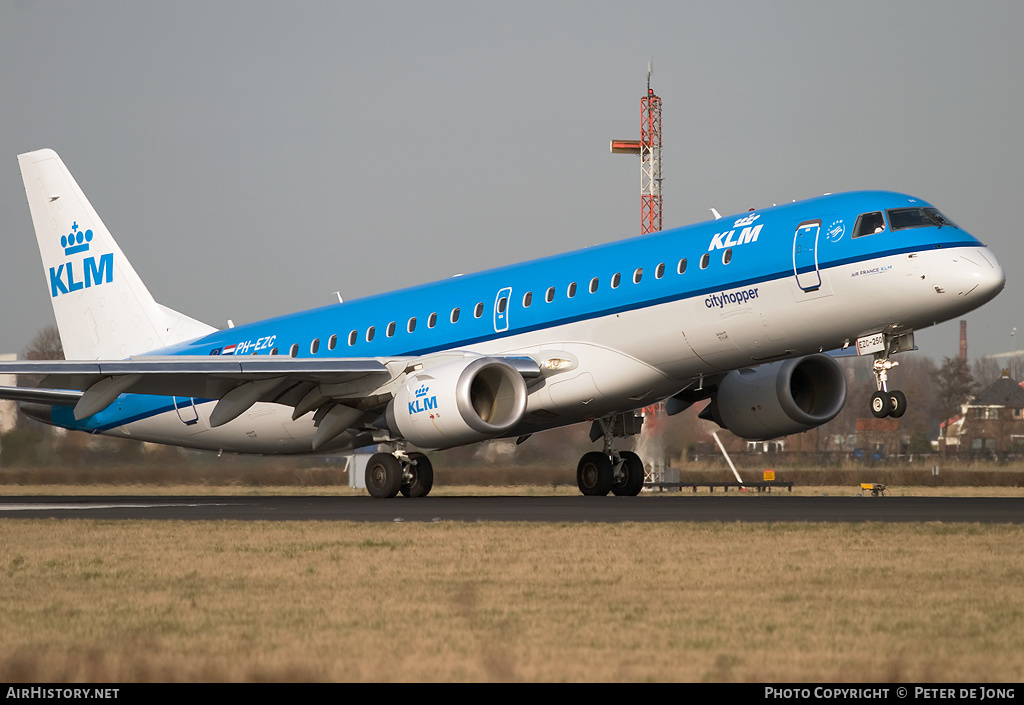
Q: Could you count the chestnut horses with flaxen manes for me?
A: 0